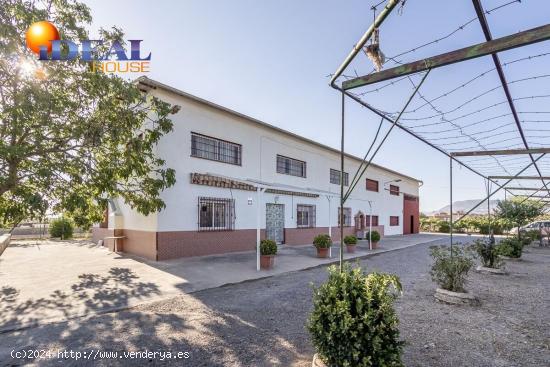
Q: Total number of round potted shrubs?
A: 4